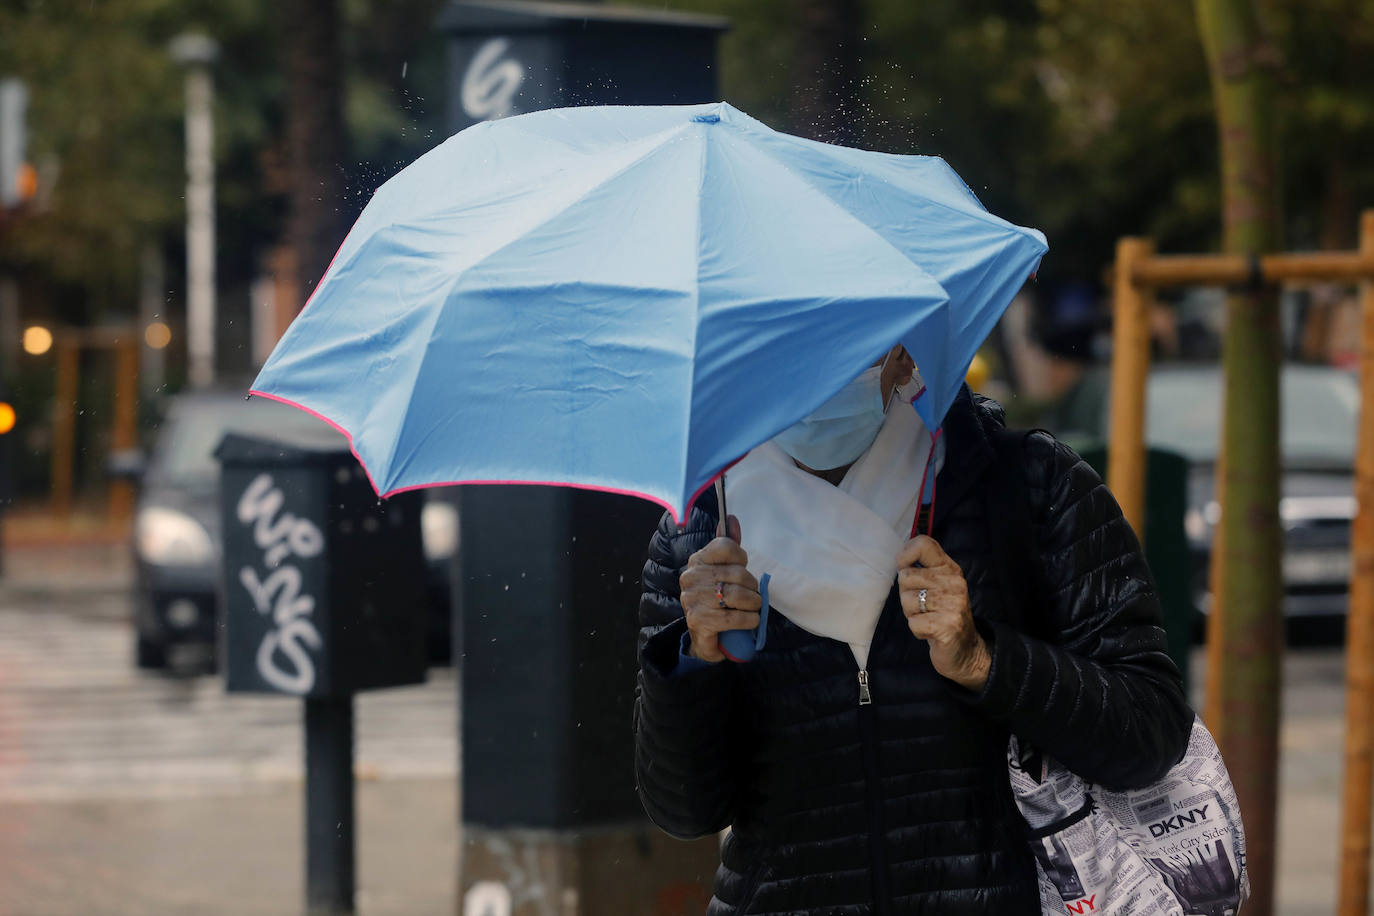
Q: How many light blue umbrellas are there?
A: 1